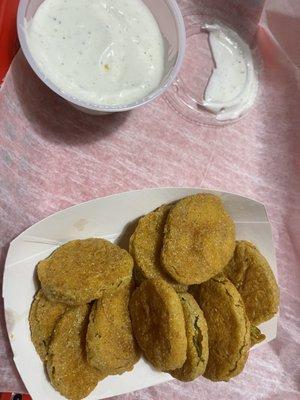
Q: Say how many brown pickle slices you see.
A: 10